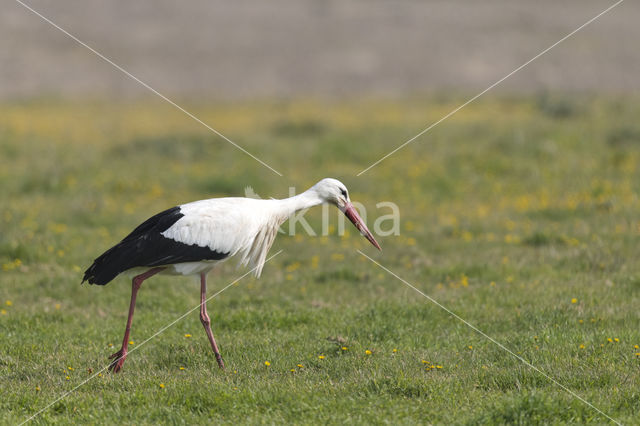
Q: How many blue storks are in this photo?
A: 0